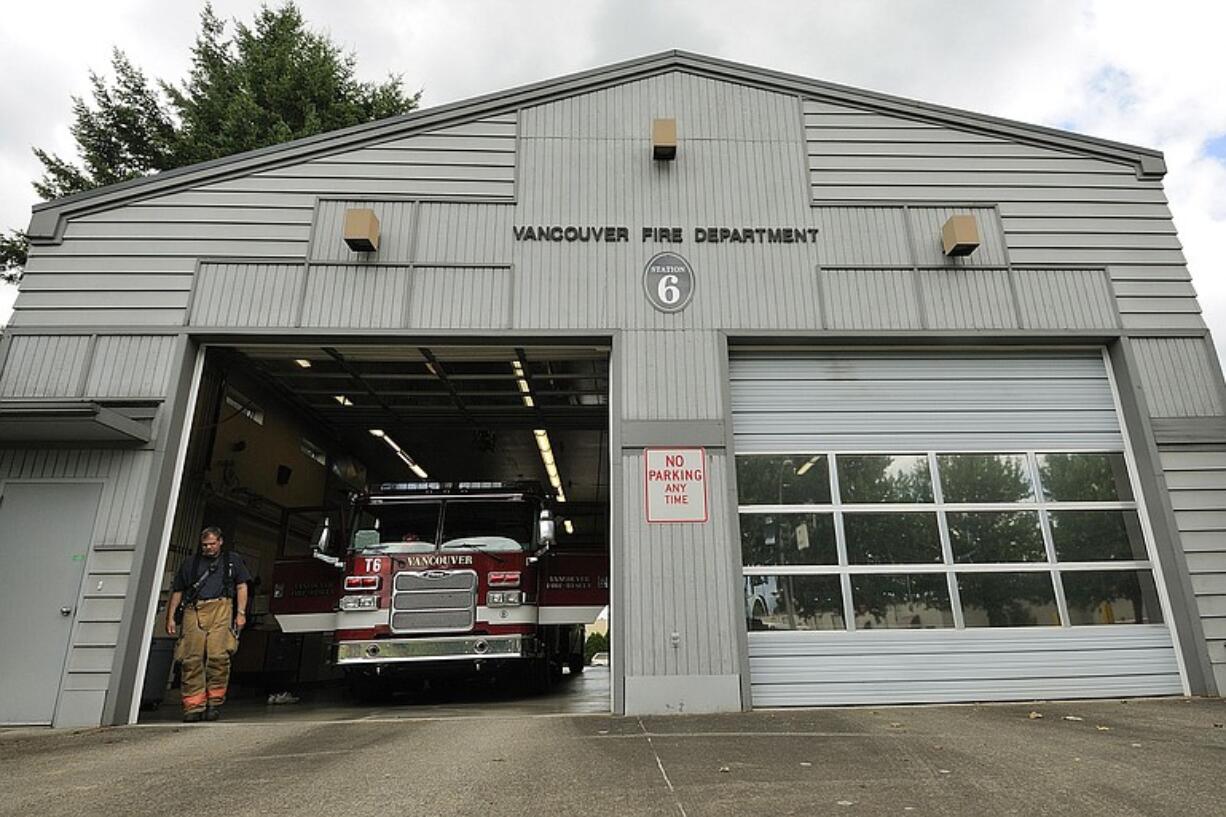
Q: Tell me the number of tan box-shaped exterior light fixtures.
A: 3